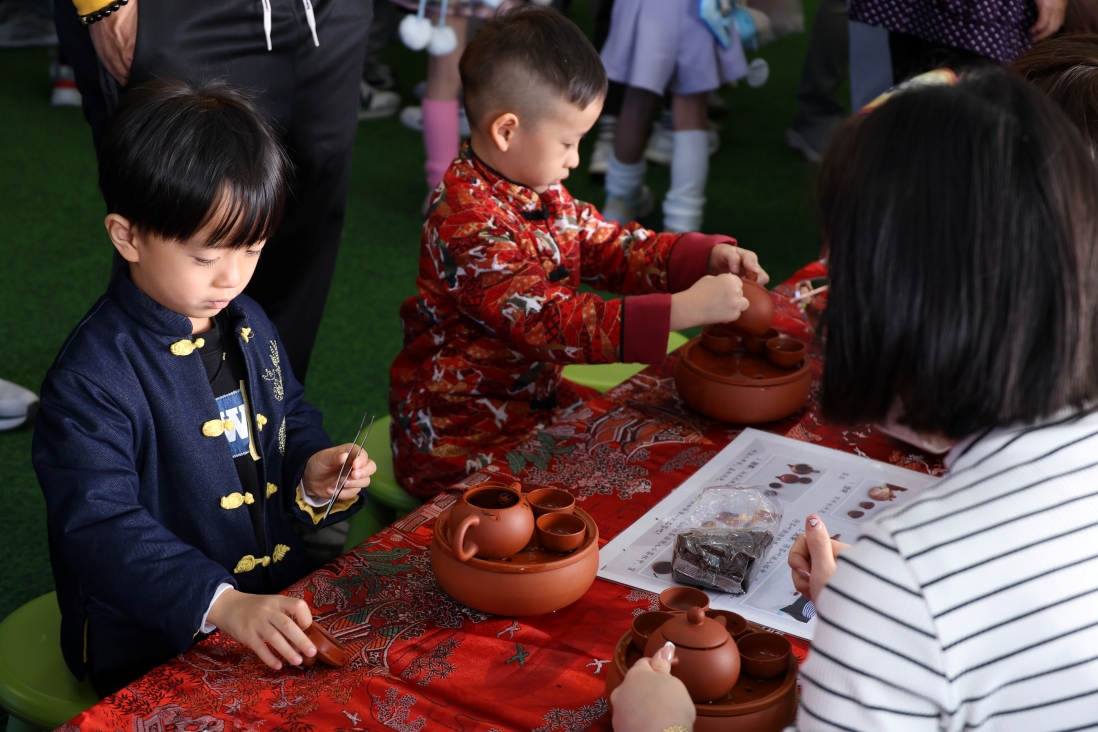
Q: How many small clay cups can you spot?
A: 9